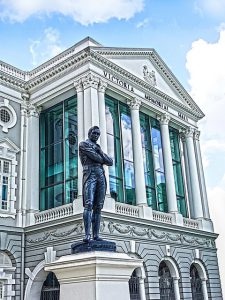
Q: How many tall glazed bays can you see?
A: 4